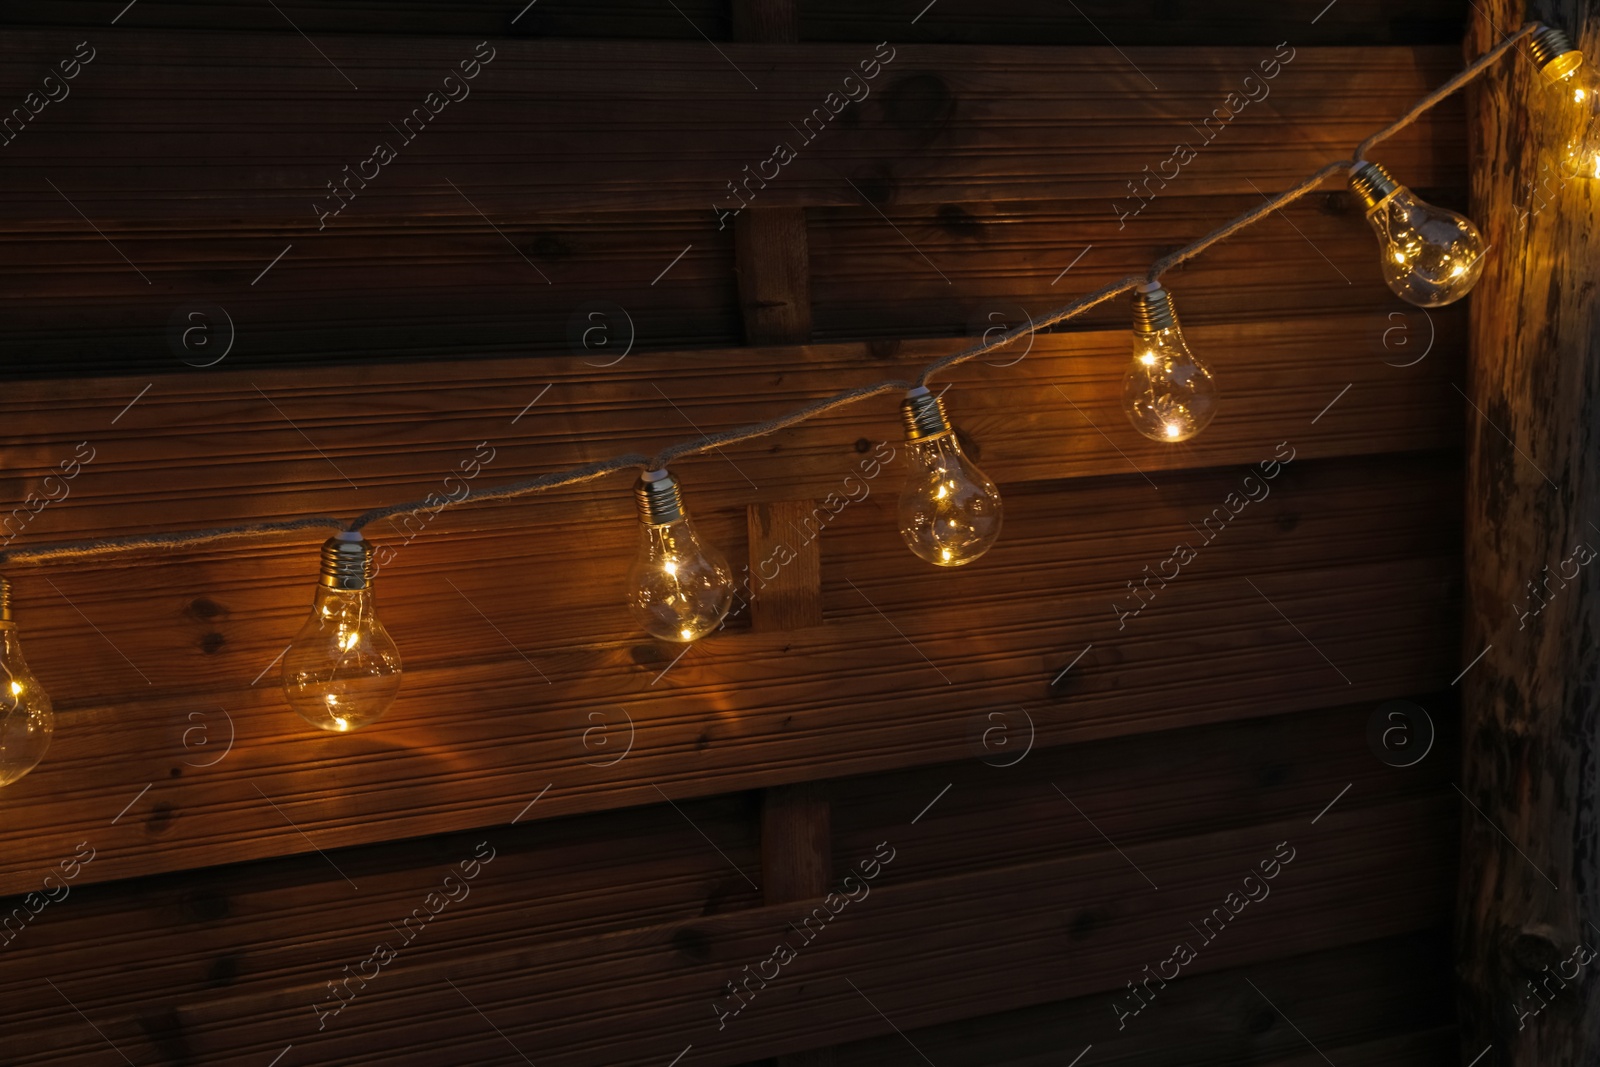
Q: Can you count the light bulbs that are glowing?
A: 7